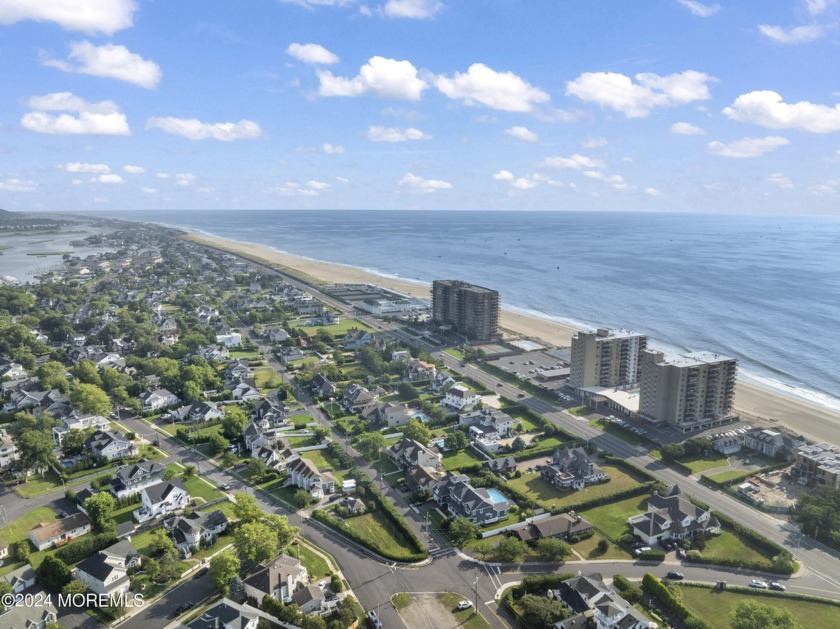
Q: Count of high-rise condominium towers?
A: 3